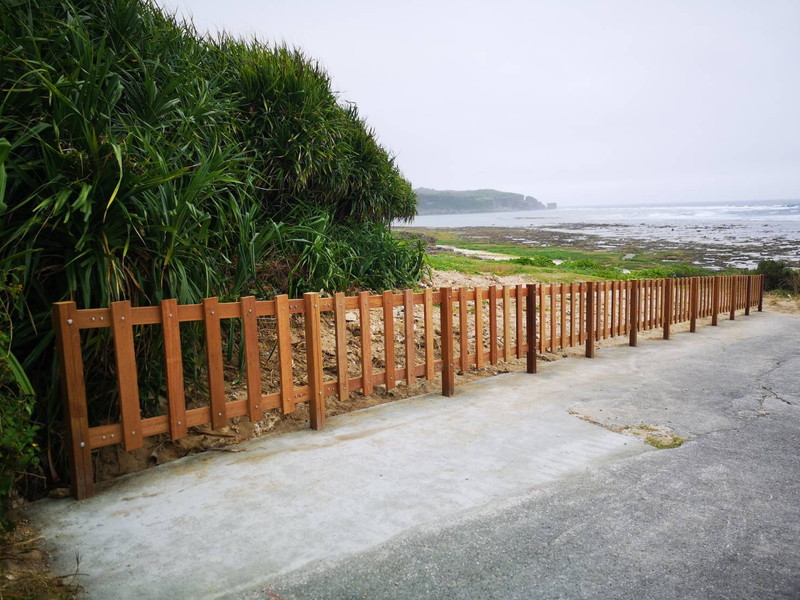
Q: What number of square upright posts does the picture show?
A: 12